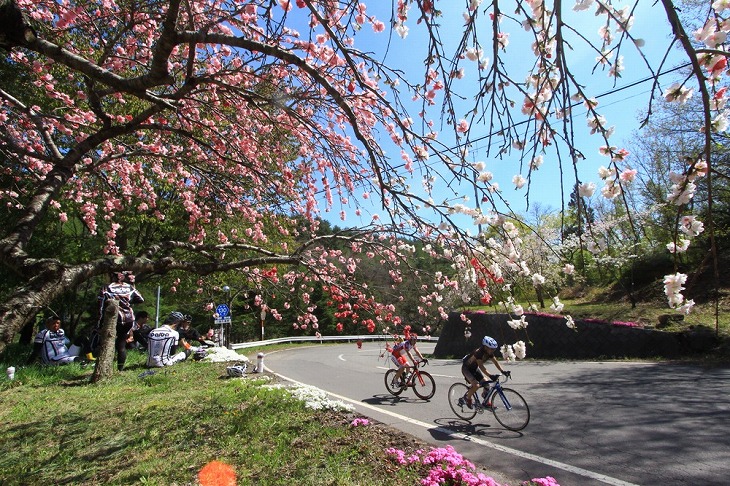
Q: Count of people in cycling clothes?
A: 7